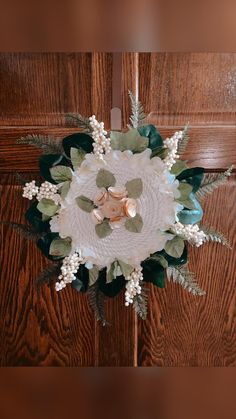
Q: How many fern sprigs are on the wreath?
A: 12